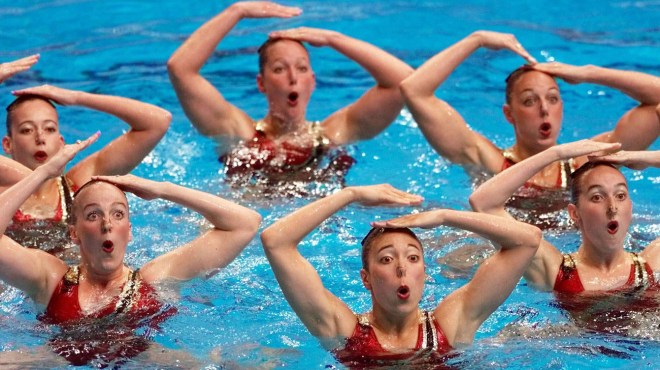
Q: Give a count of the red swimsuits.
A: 6